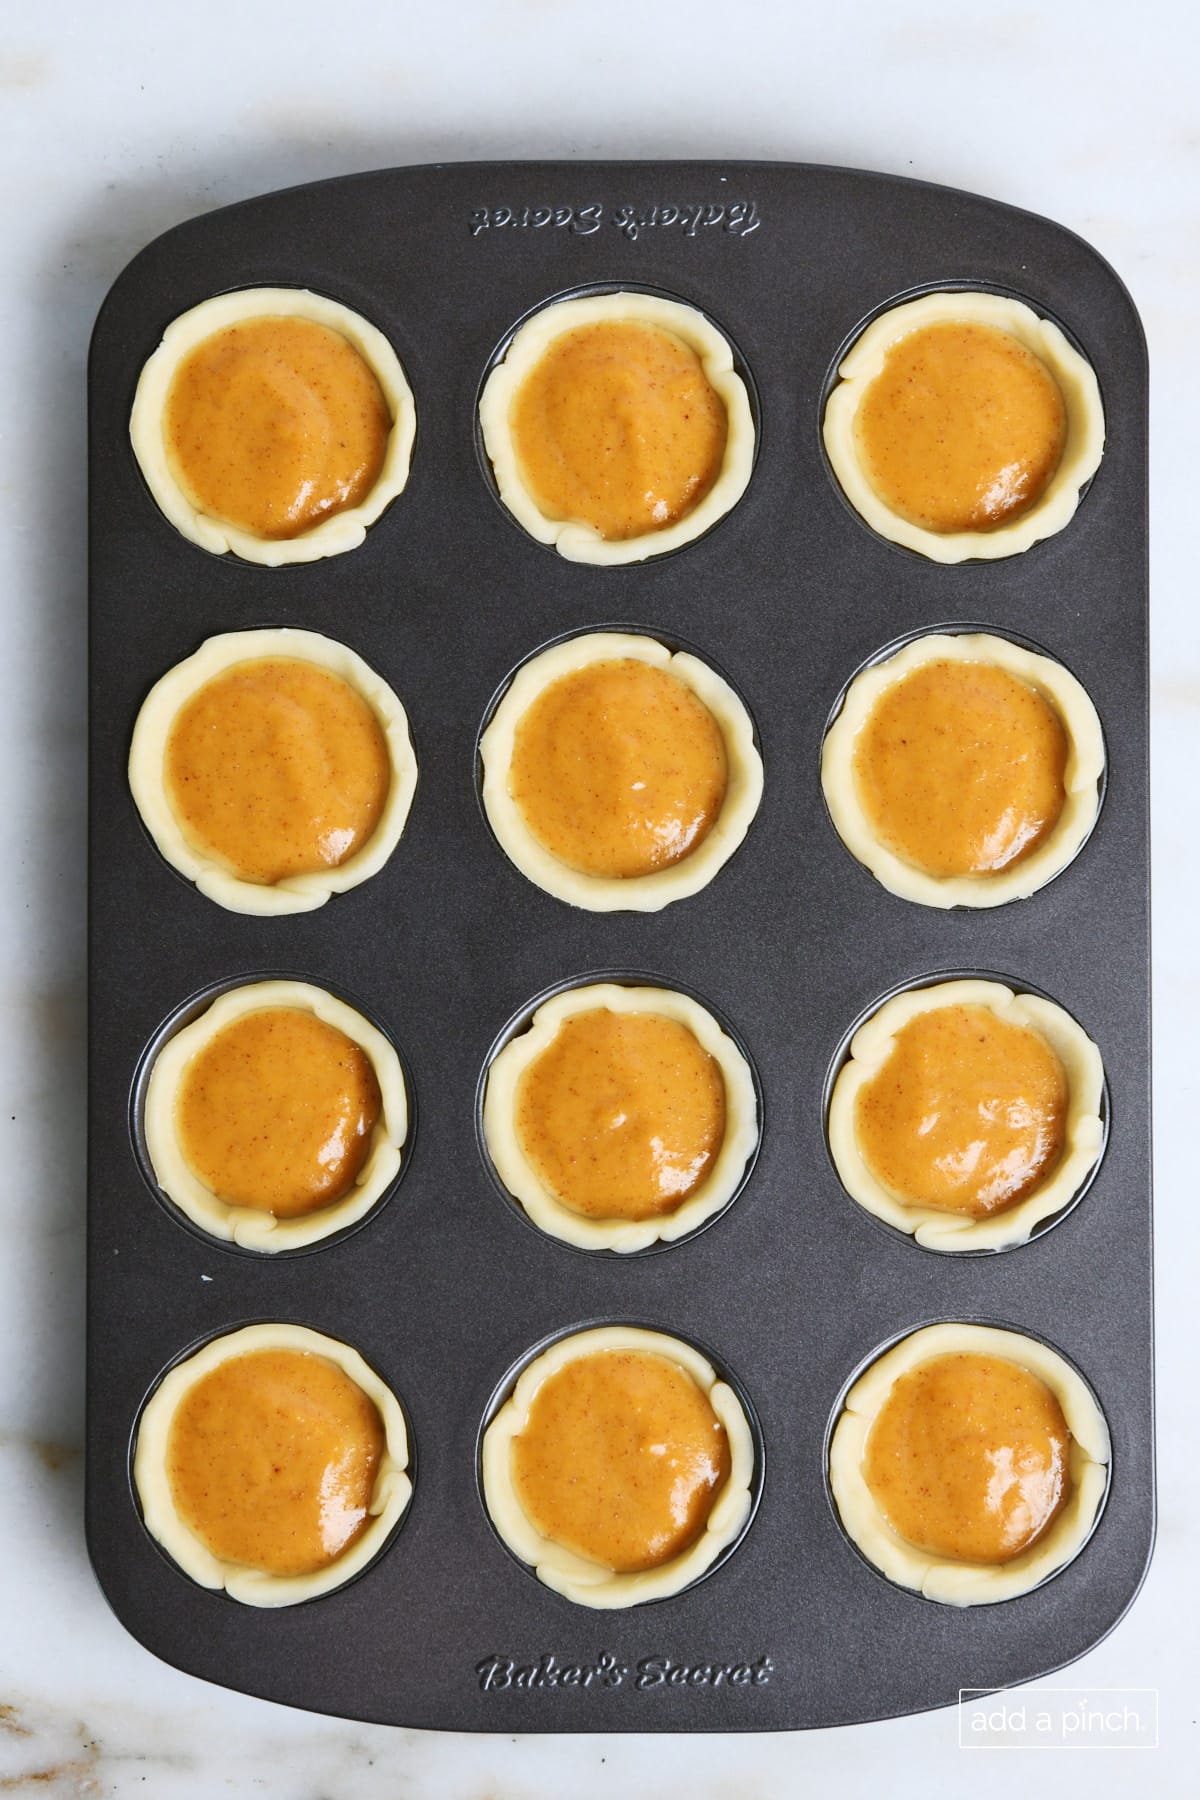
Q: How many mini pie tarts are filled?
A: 12